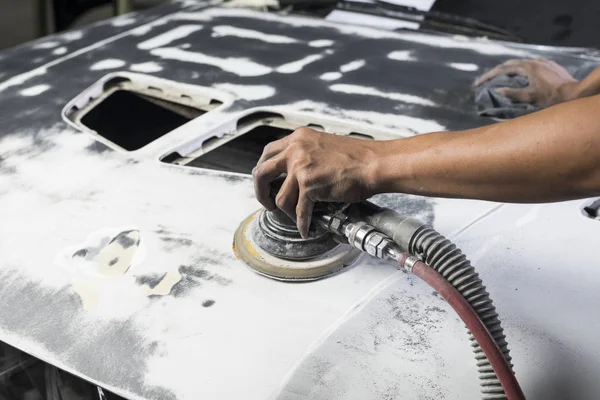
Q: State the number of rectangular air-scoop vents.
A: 2